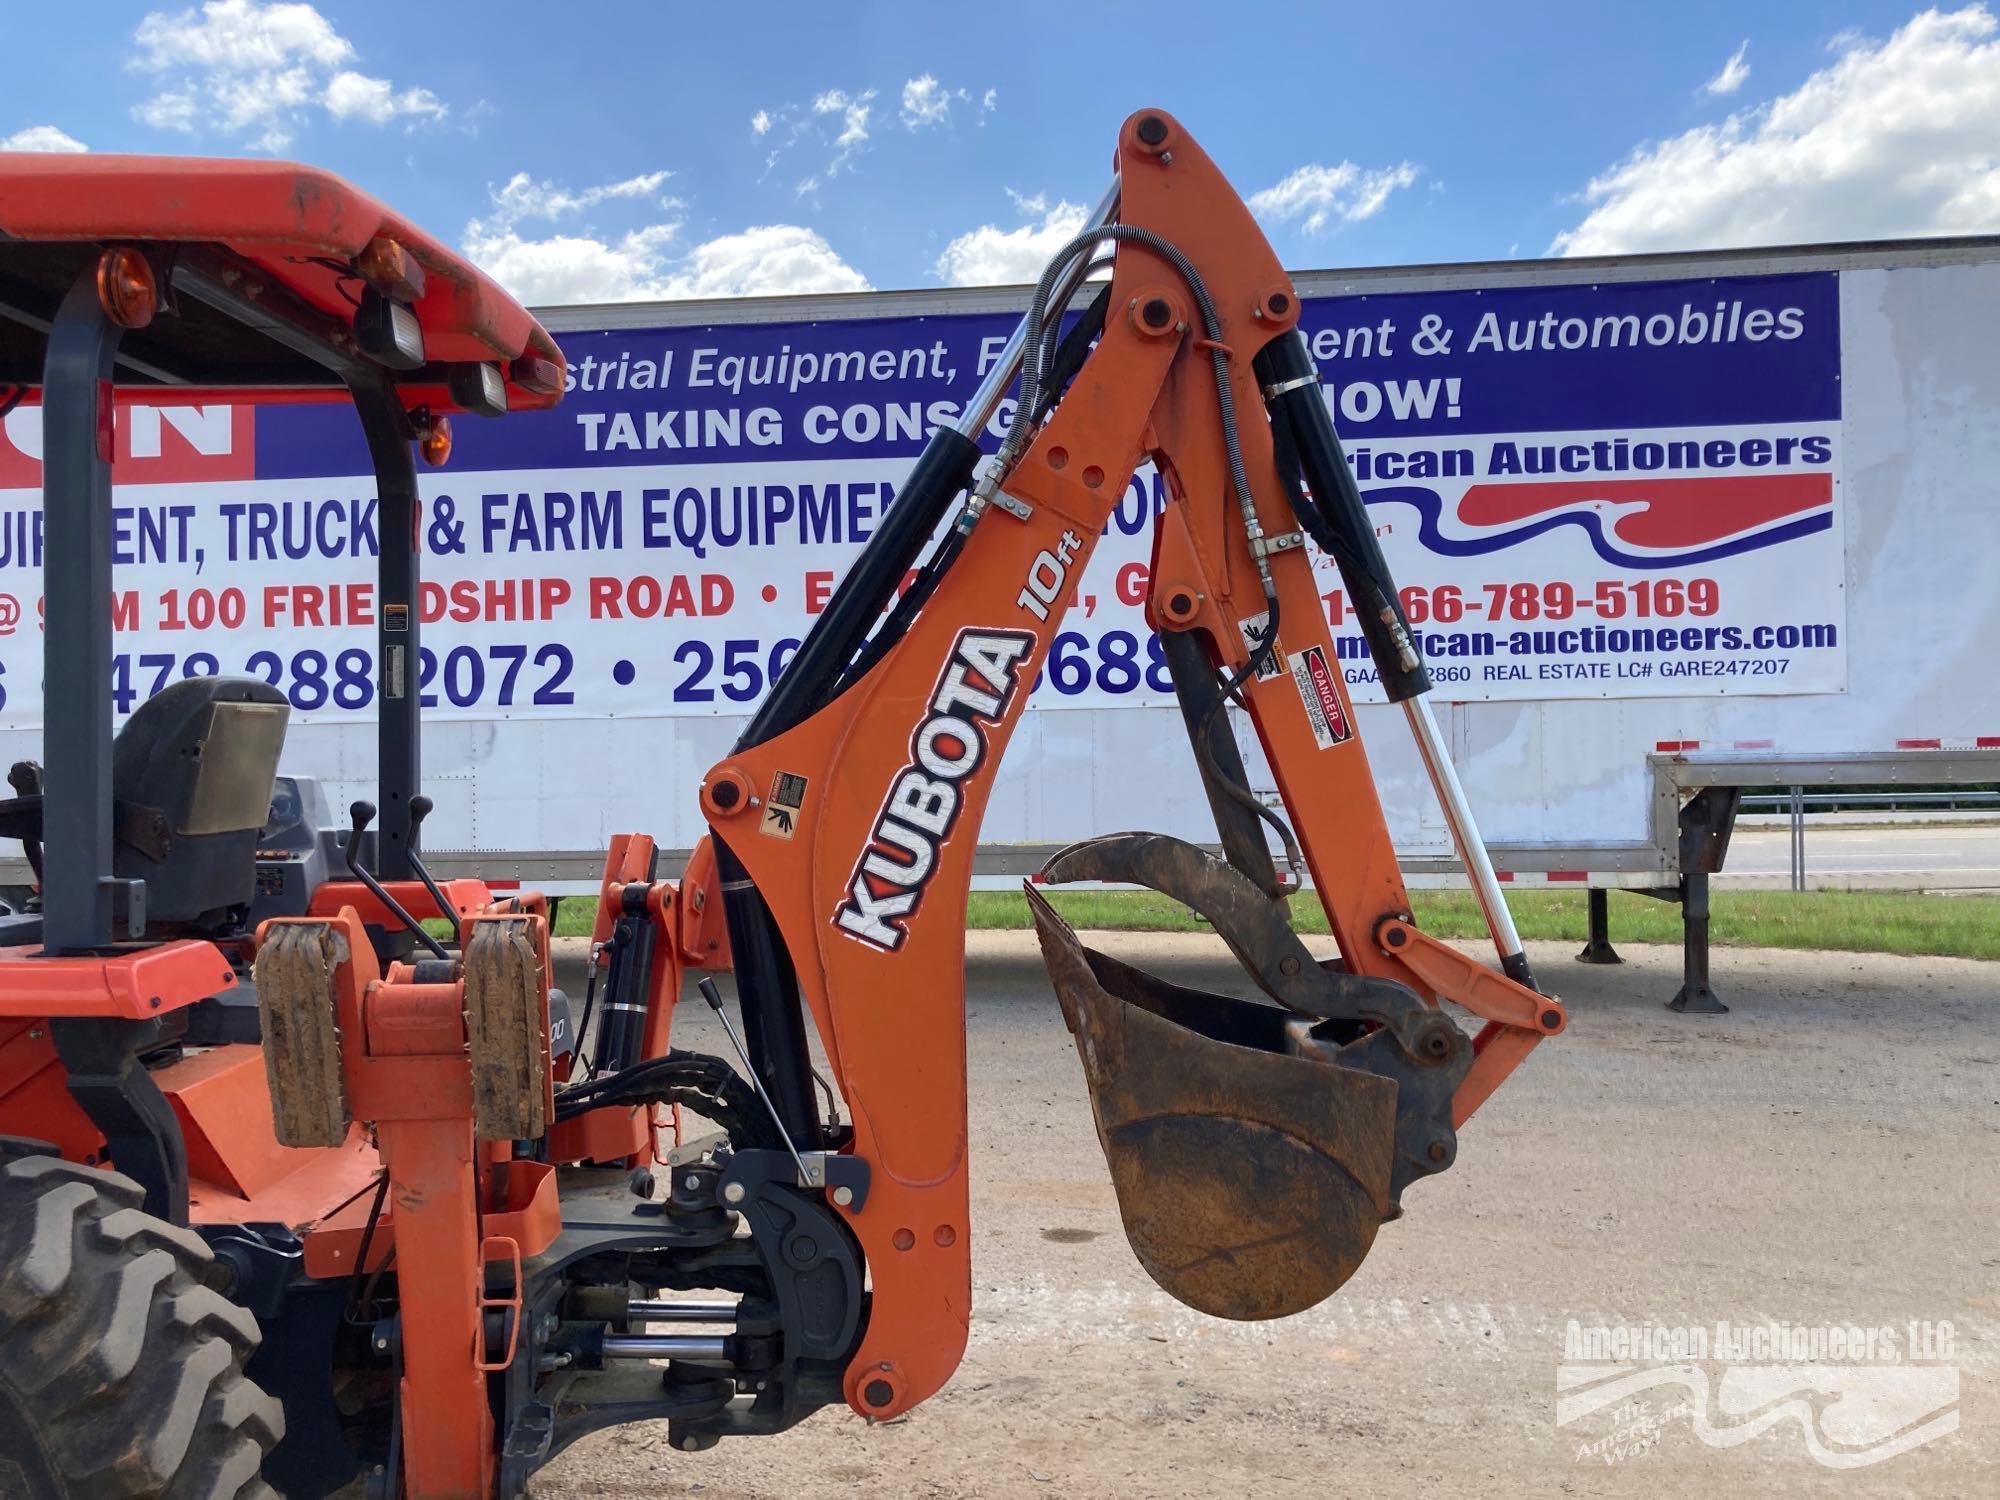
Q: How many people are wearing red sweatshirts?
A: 0